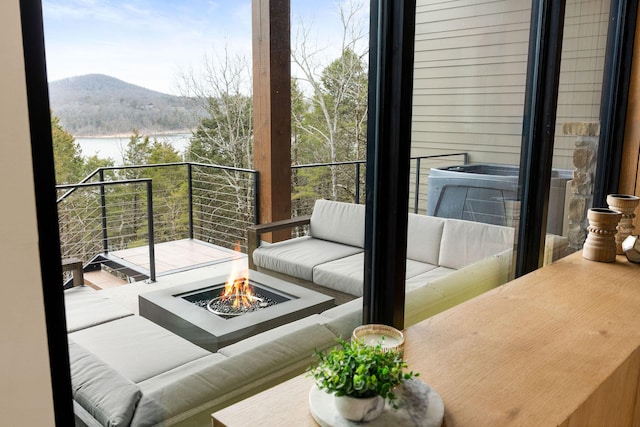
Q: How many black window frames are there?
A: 4